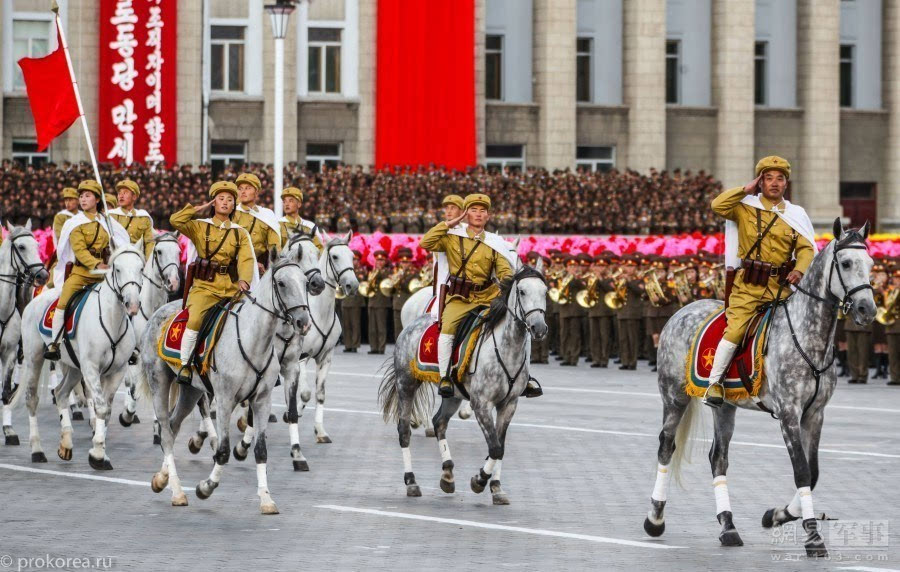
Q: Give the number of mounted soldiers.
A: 10